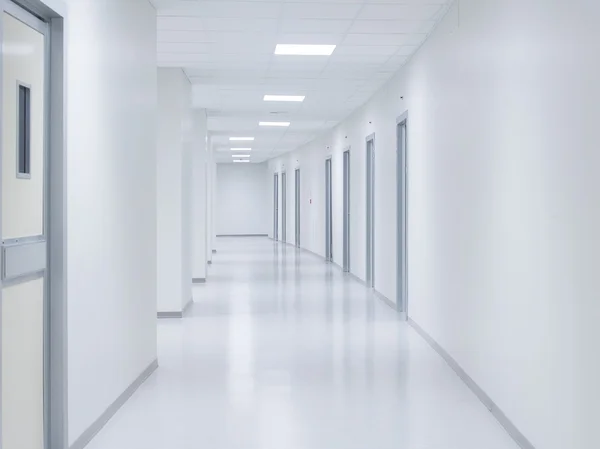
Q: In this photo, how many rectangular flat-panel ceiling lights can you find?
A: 7